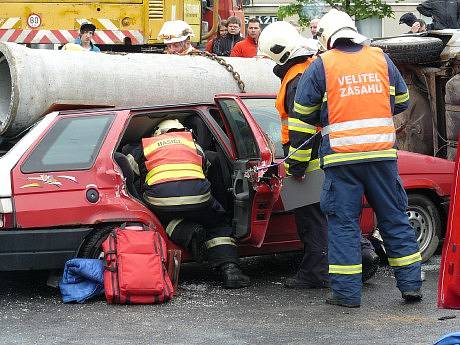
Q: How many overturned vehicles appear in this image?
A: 1